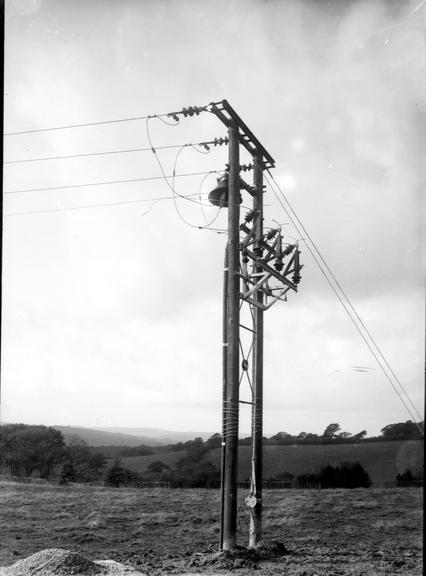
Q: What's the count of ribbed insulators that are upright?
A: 3